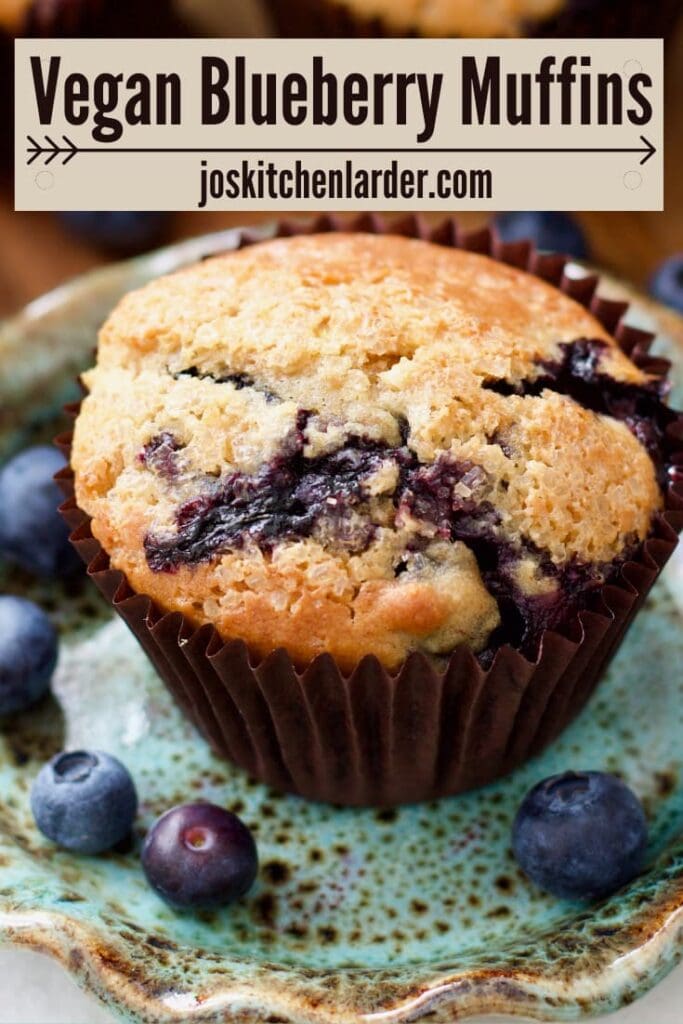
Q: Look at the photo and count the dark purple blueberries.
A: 1